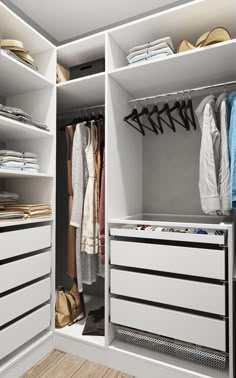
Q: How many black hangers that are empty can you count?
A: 7